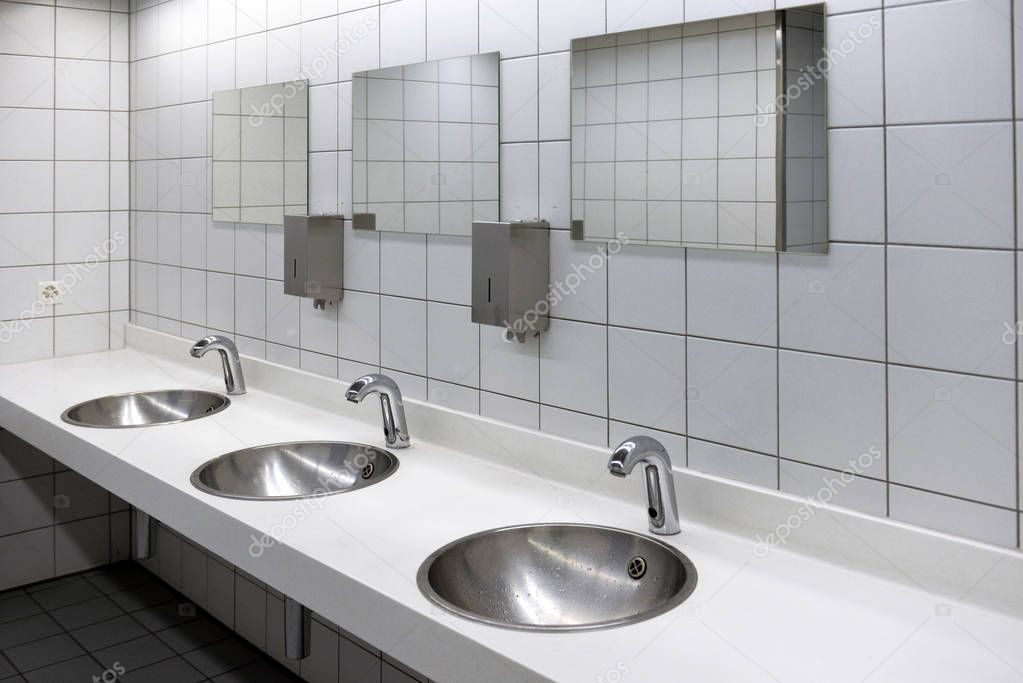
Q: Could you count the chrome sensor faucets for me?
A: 3